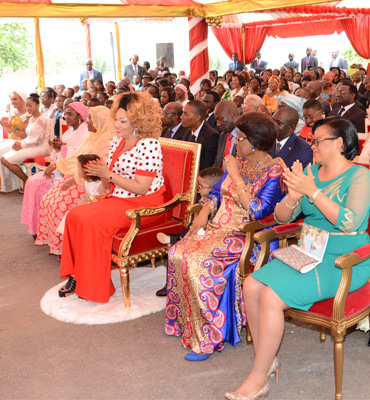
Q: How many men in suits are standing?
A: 7